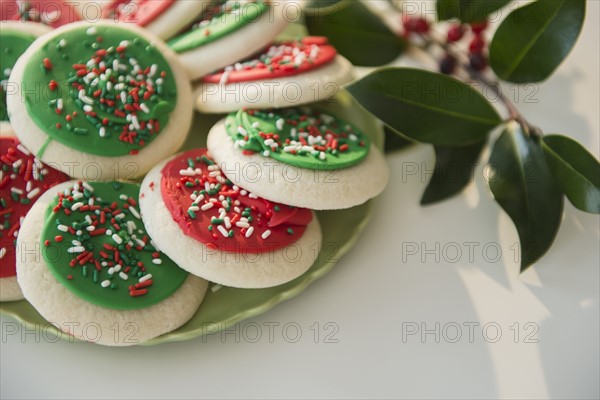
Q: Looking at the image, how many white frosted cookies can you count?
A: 0